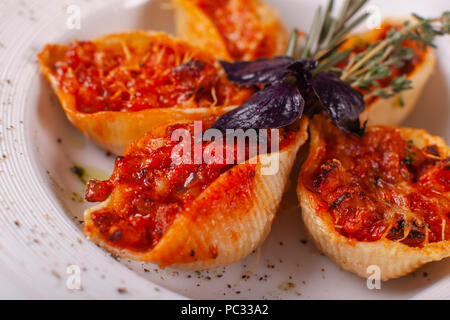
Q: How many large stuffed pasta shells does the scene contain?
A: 5